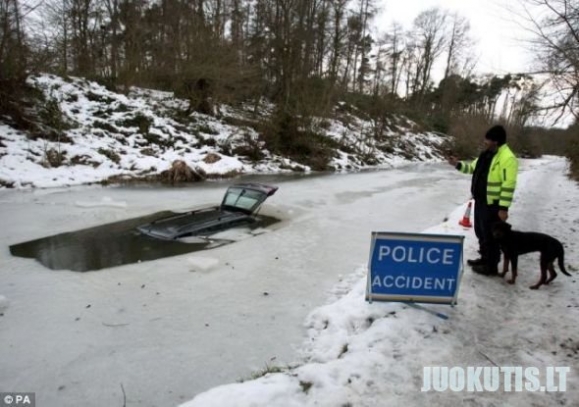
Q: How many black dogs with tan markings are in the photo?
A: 1